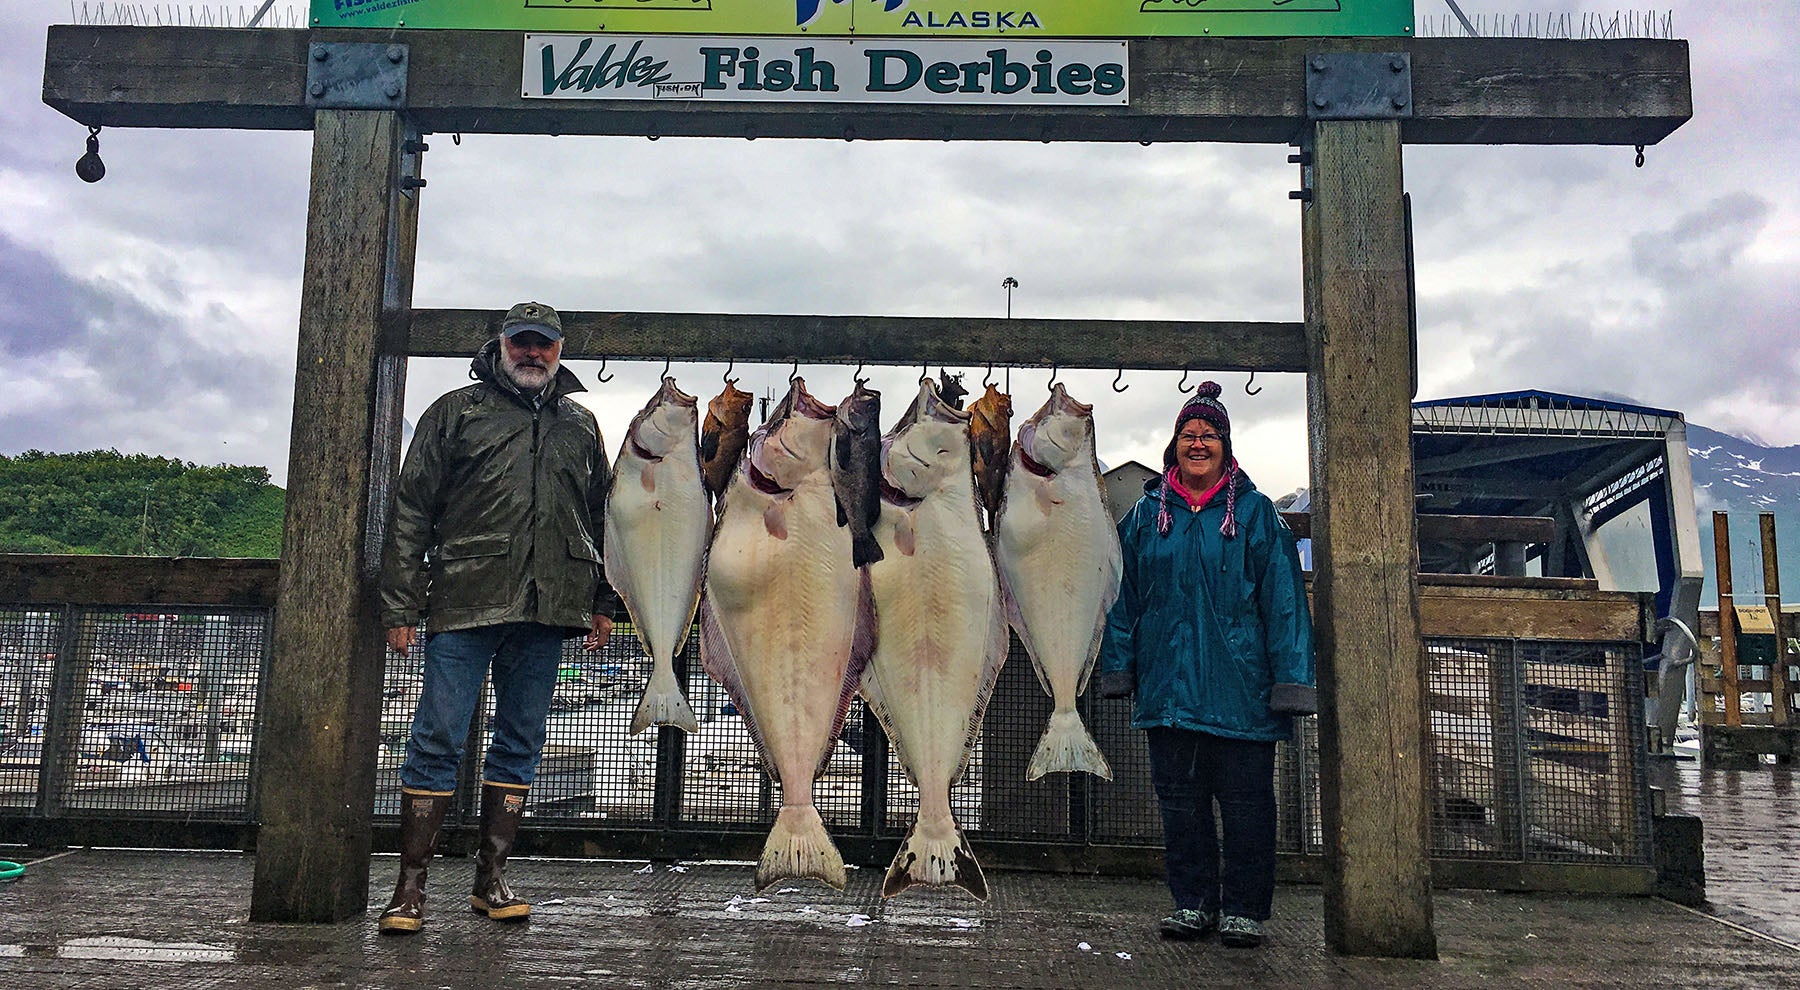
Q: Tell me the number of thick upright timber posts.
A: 2